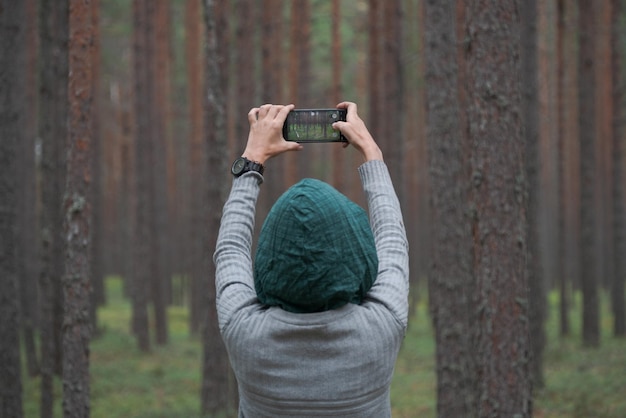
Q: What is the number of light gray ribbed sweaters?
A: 1